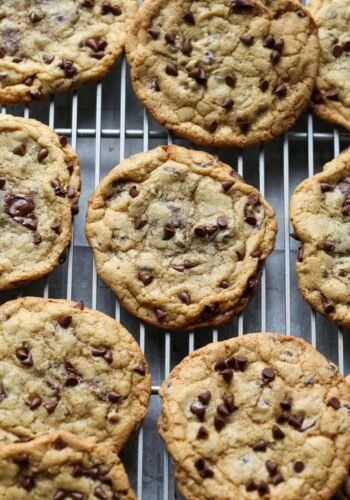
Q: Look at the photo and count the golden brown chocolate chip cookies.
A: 9